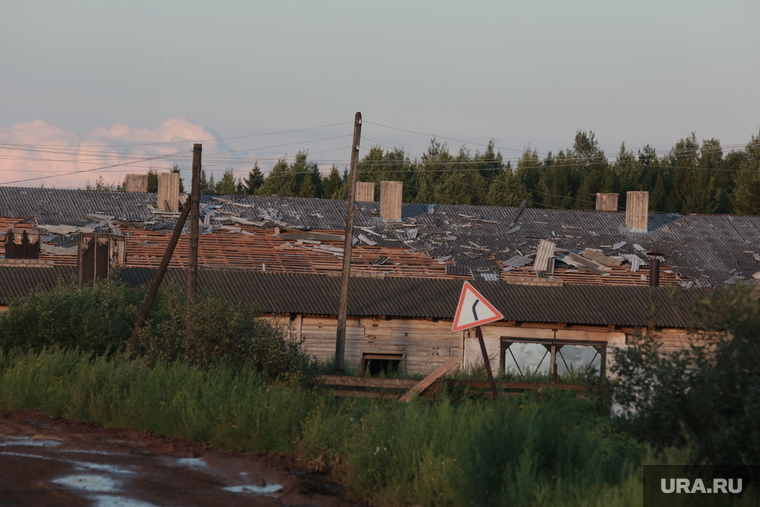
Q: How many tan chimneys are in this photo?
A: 6